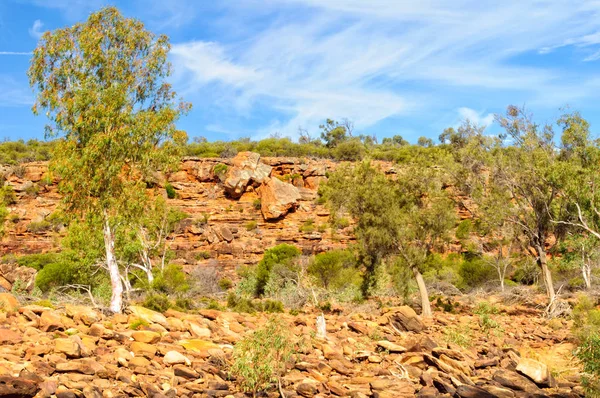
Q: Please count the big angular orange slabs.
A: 2